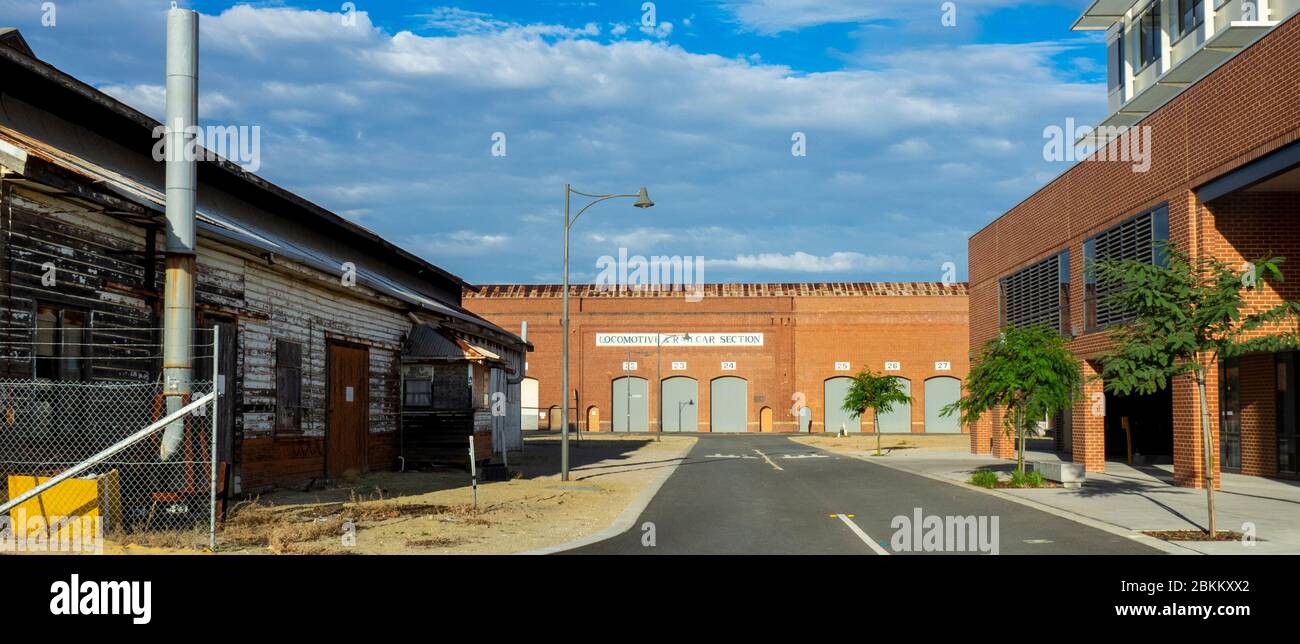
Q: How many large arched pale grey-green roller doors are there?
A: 6